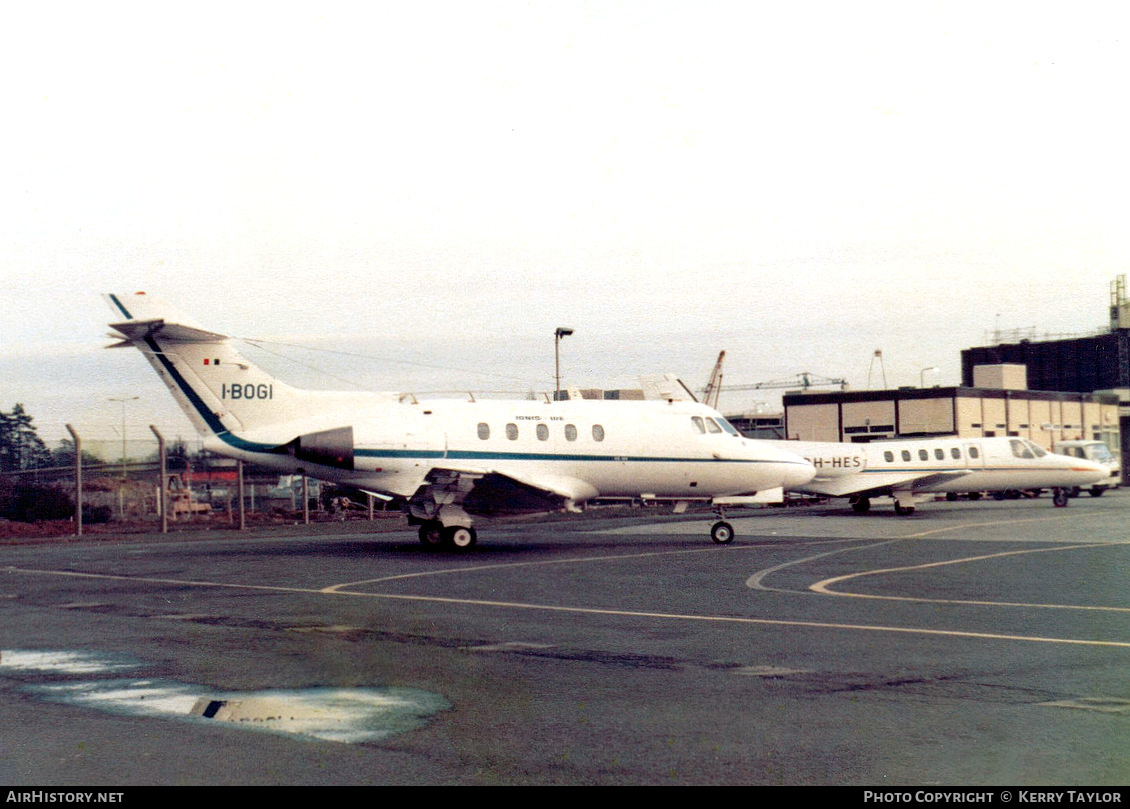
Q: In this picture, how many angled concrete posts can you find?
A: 2